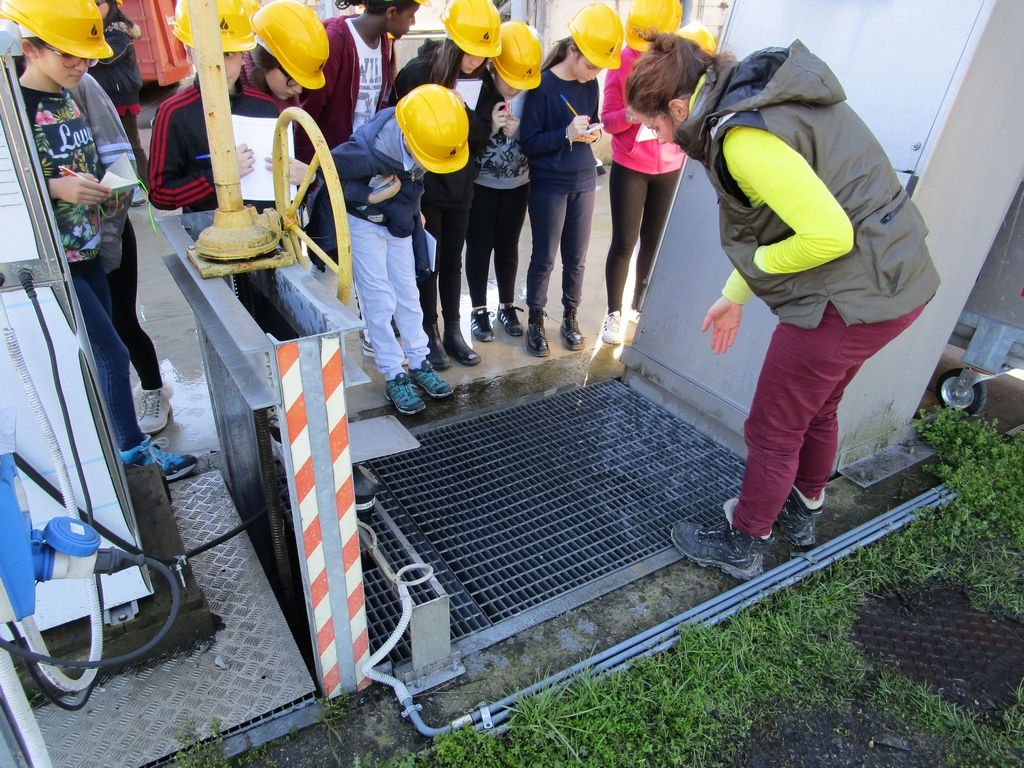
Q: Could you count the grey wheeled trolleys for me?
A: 1